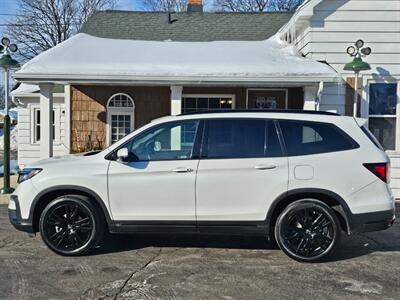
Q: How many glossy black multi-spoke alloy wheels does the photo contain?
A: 2